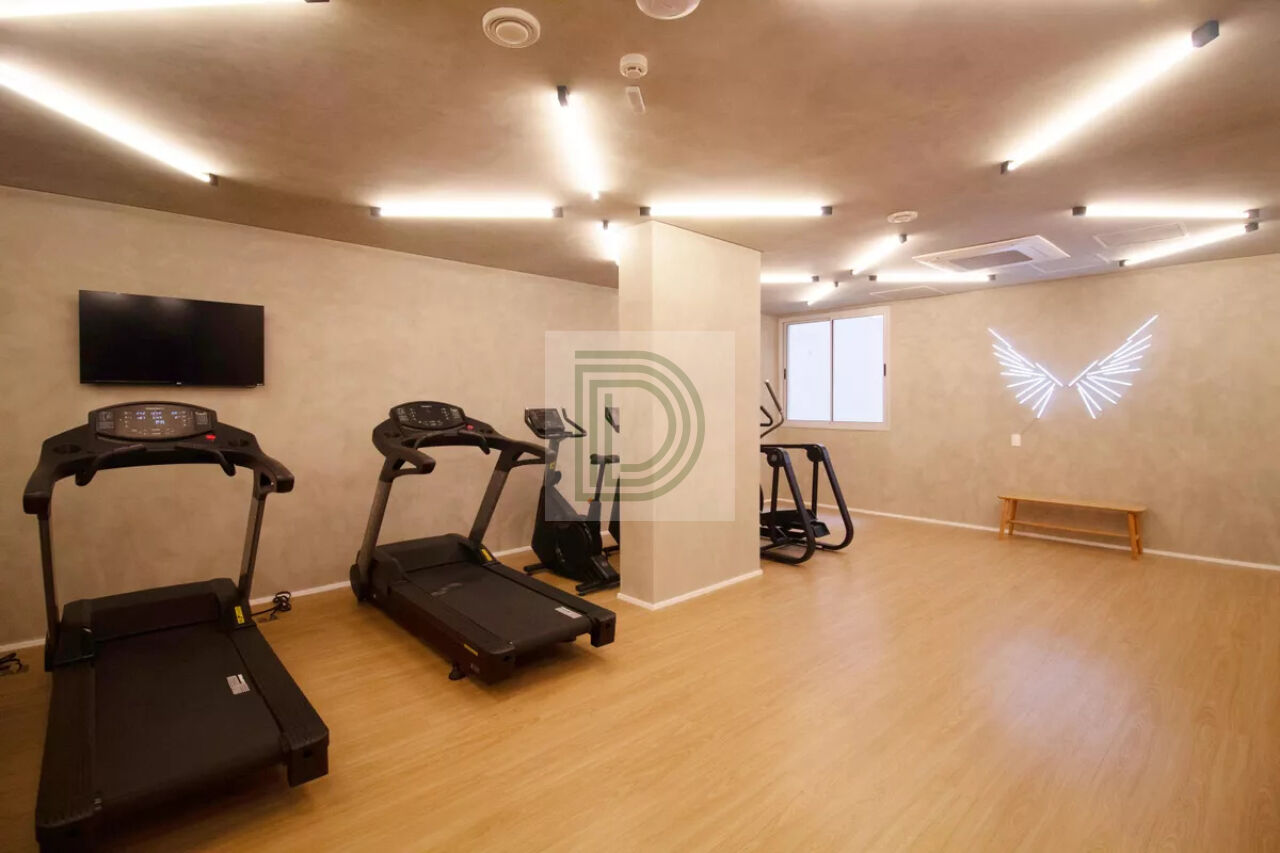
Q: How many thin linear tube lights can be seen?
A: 13